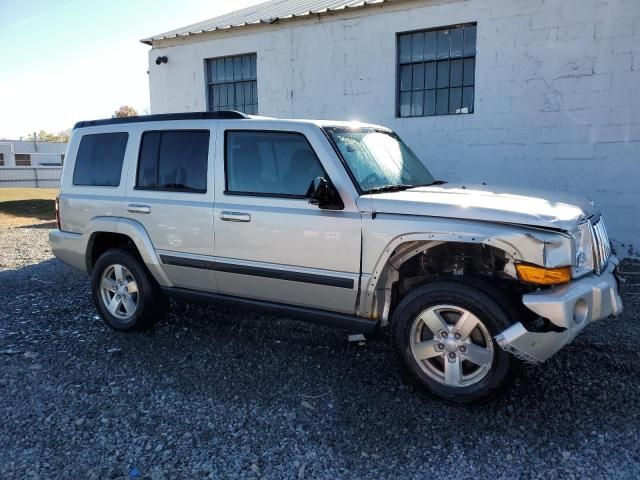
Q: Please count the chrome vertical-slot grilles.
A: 1